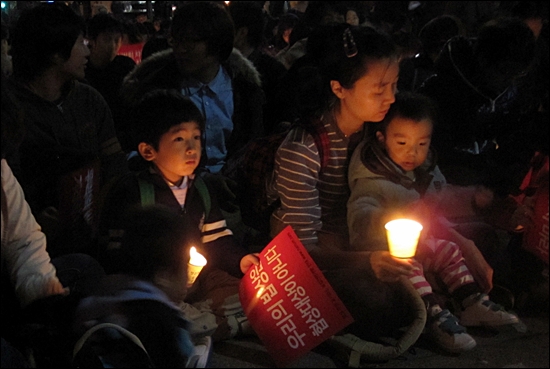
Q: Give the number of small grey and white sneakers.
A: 2